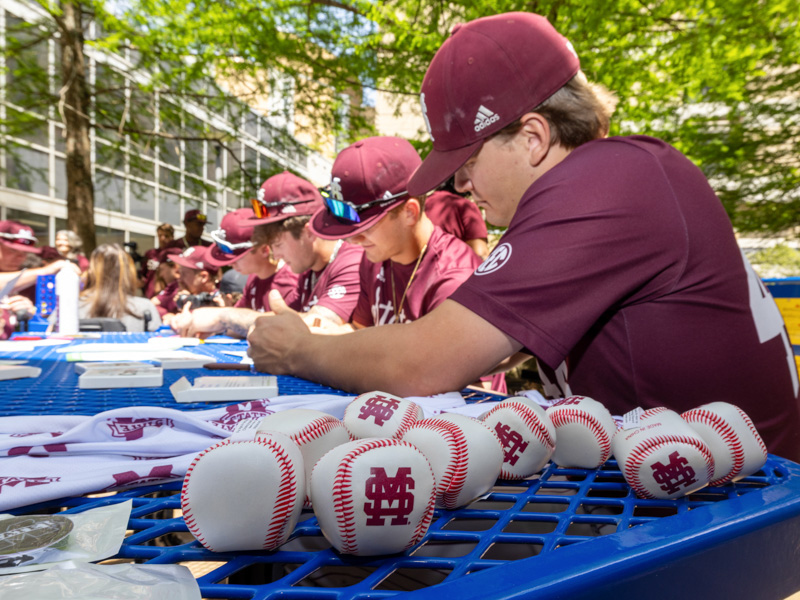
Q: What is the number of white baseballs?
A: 9